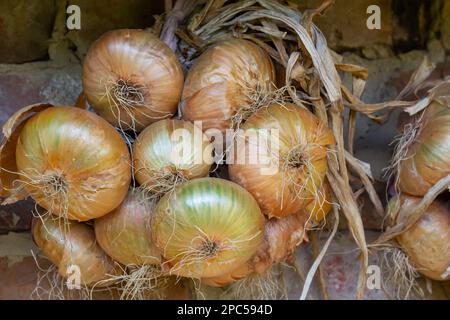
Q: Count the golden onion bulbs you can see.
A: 11